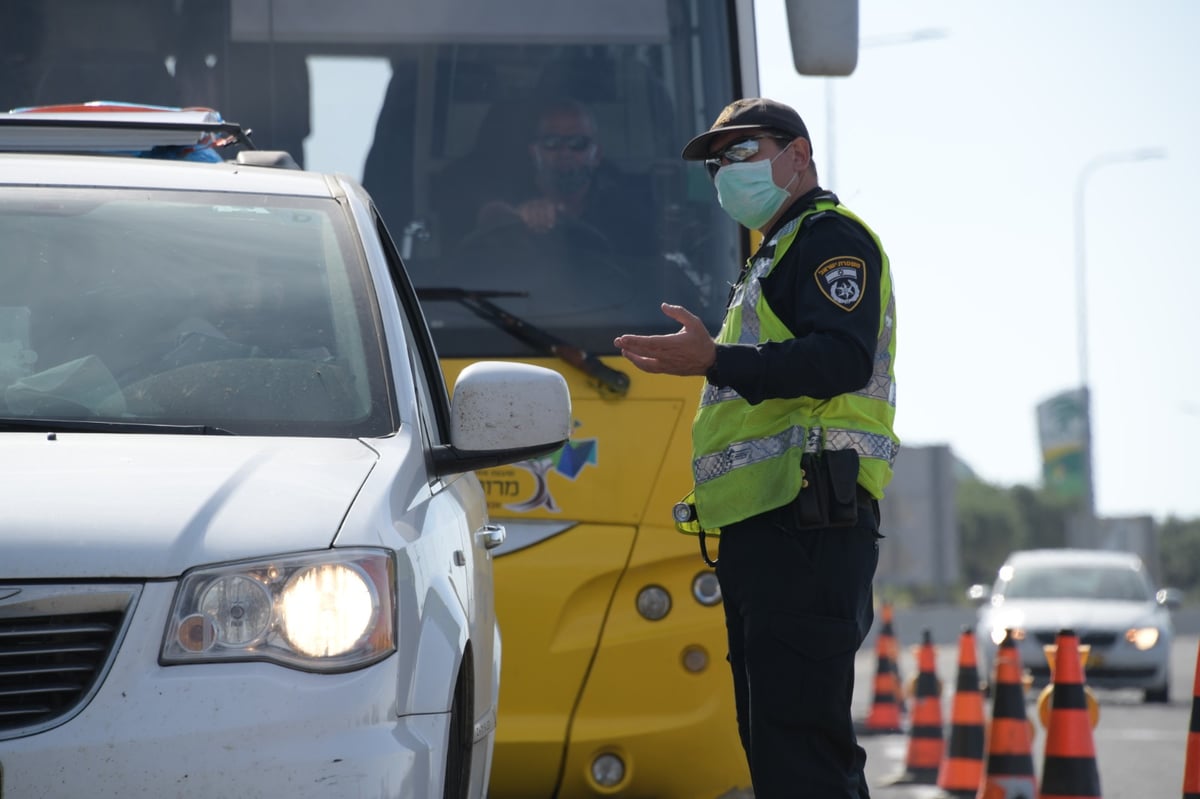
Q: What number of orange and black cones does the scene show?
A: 6